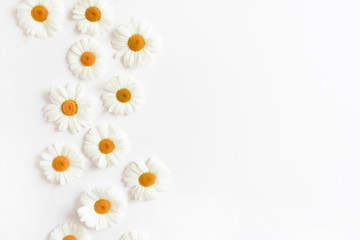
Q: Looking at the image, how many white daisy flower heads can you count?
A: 12